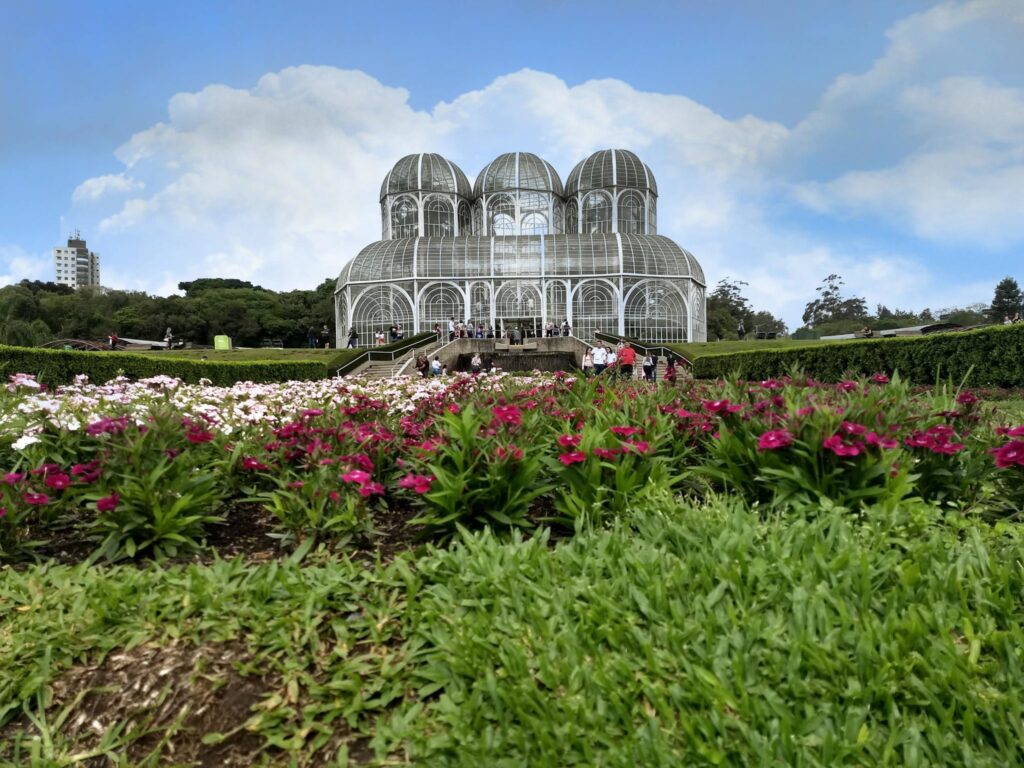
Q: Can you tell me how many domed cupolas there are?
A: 3